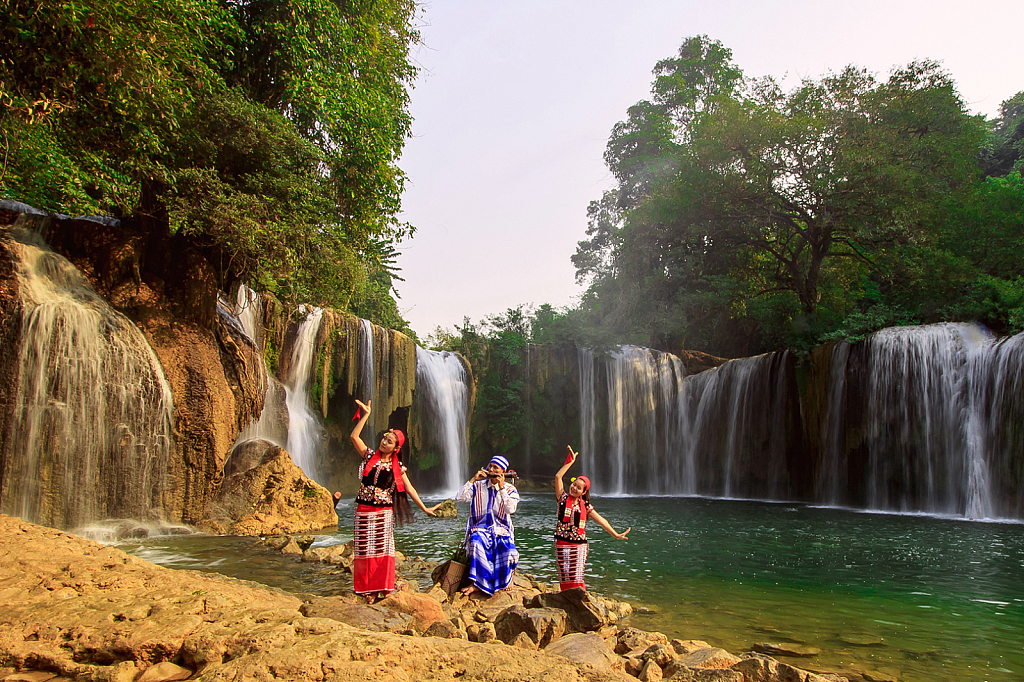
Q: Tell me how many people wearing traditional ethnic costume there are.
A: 3